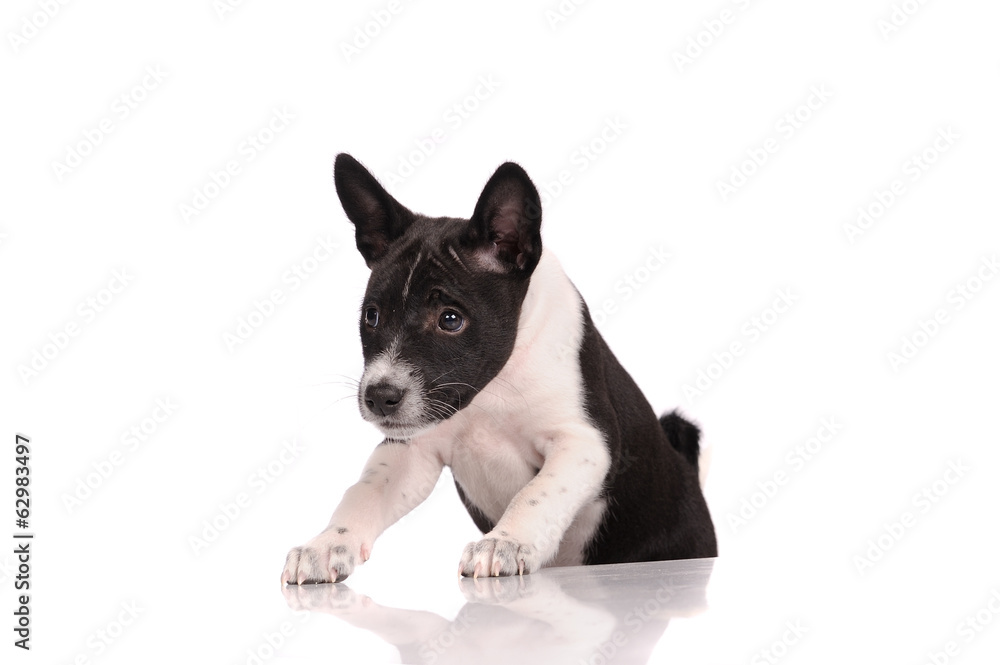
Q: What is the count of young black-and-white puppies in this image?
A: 1